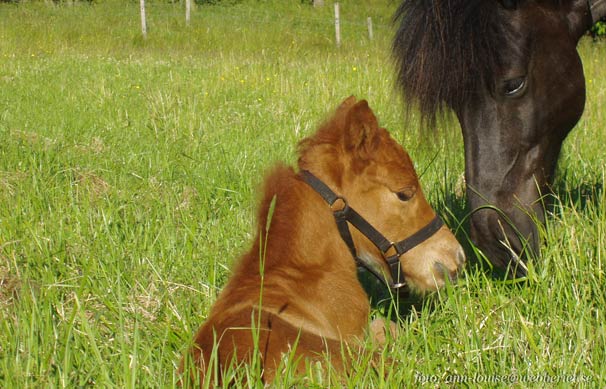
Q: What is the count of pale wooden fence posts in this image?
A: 4